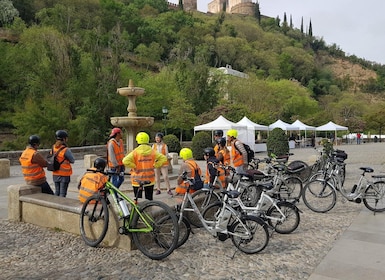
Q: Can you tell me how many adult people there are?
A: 11